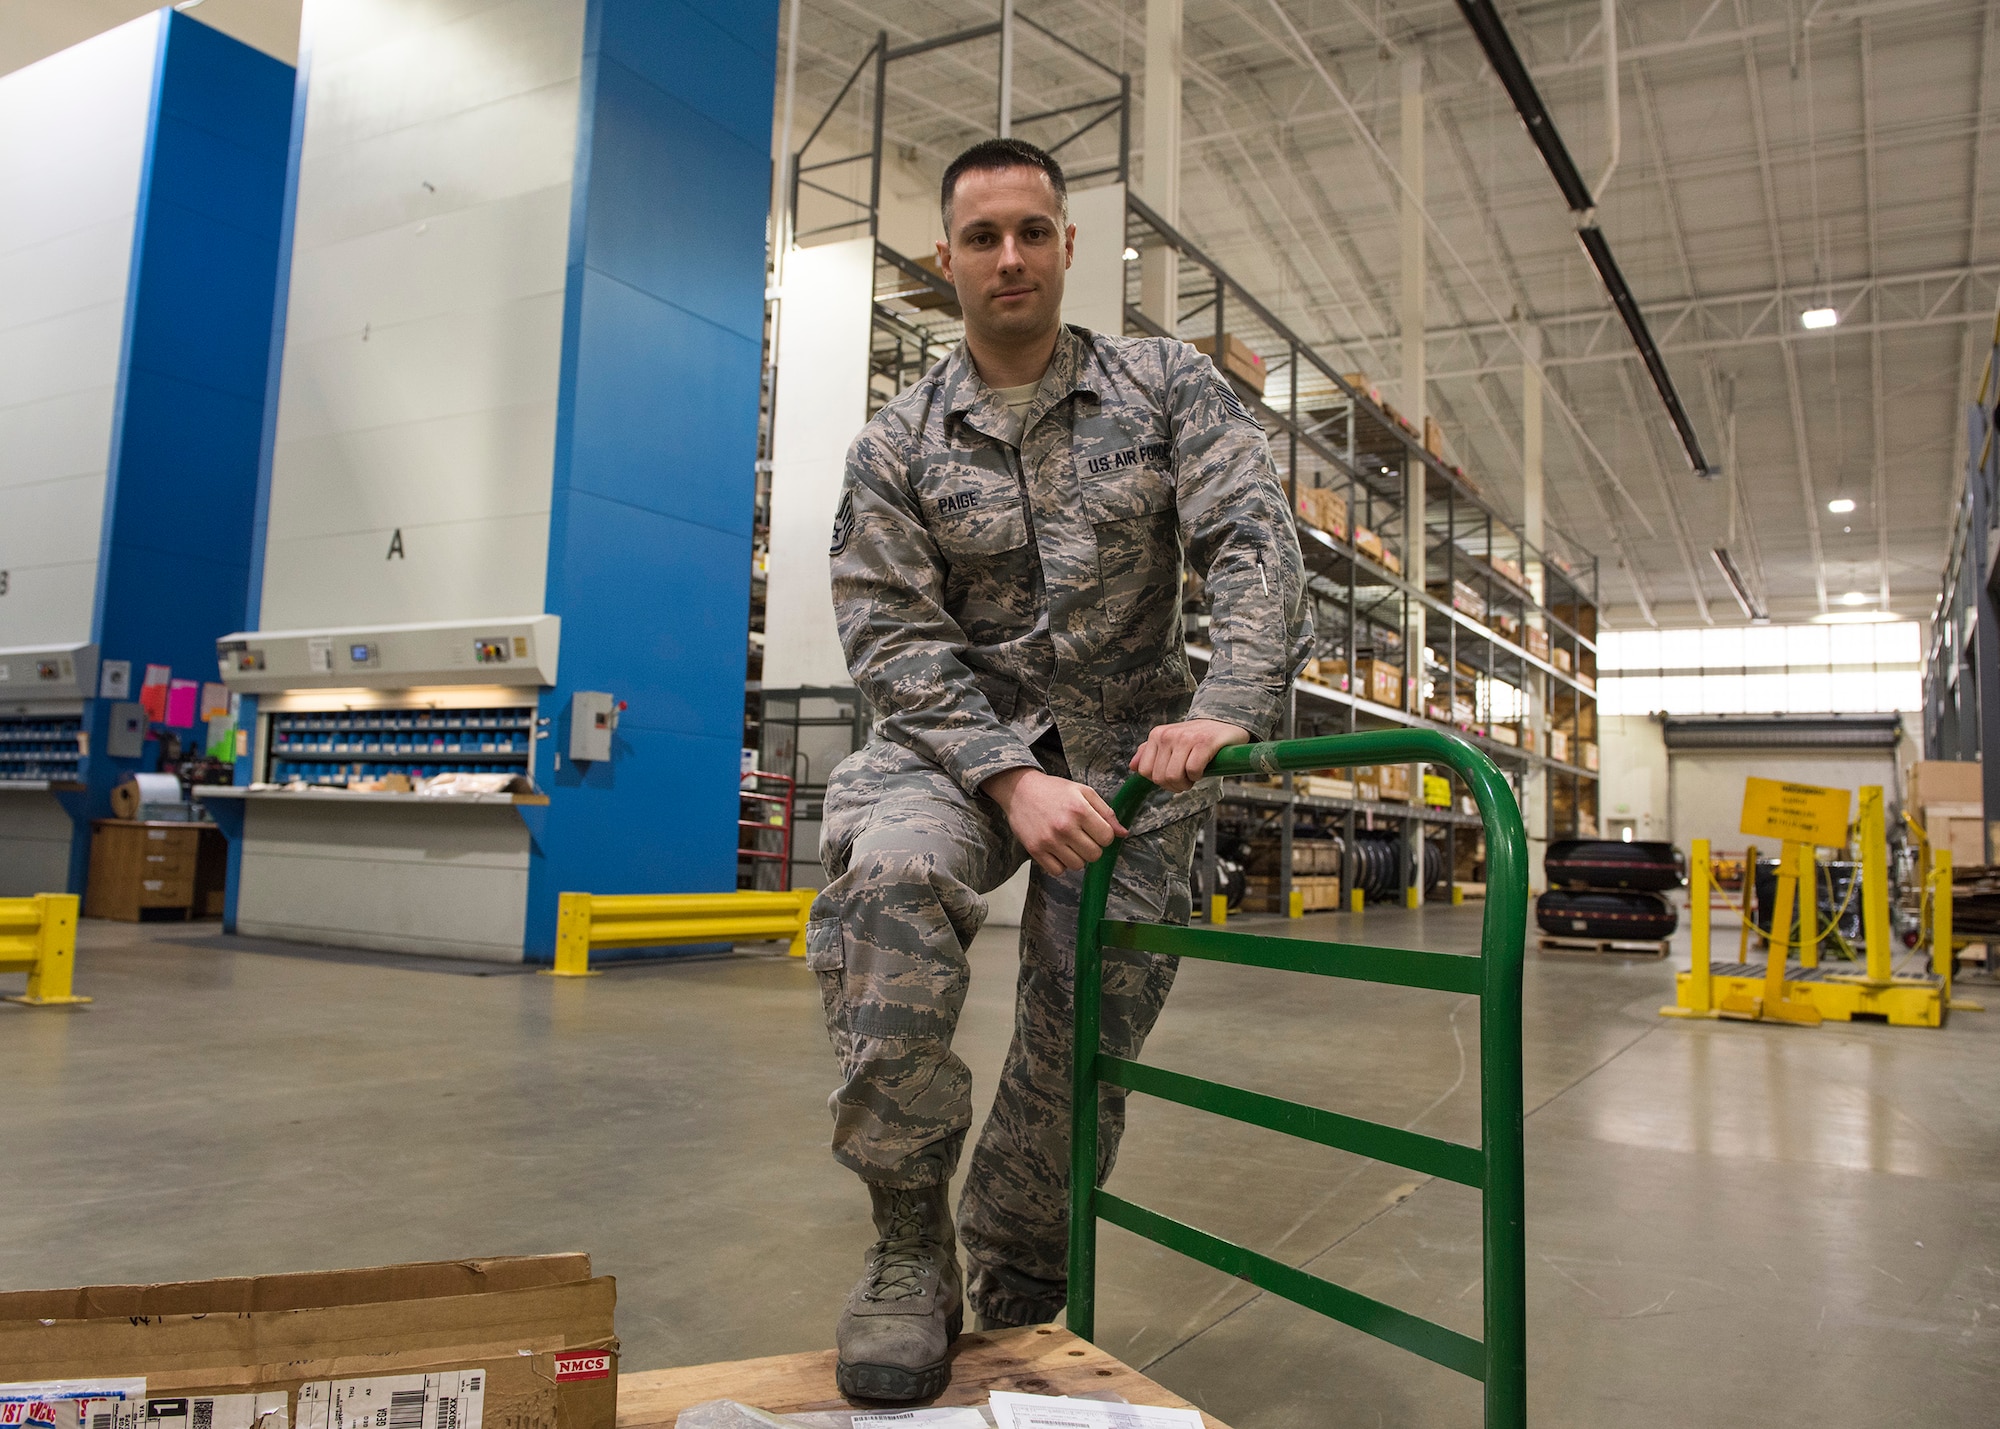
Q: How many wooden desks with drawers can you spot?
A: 1